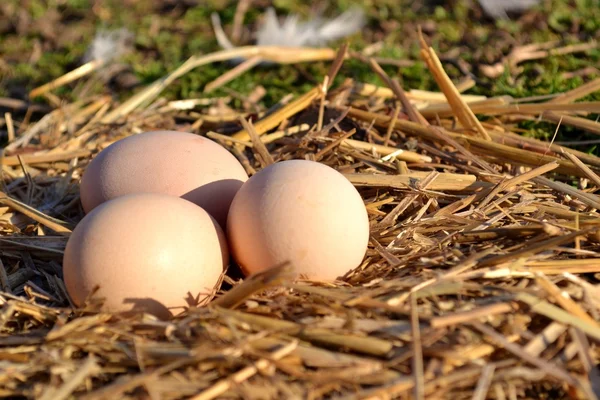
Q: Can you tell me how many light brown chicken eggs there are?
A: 3